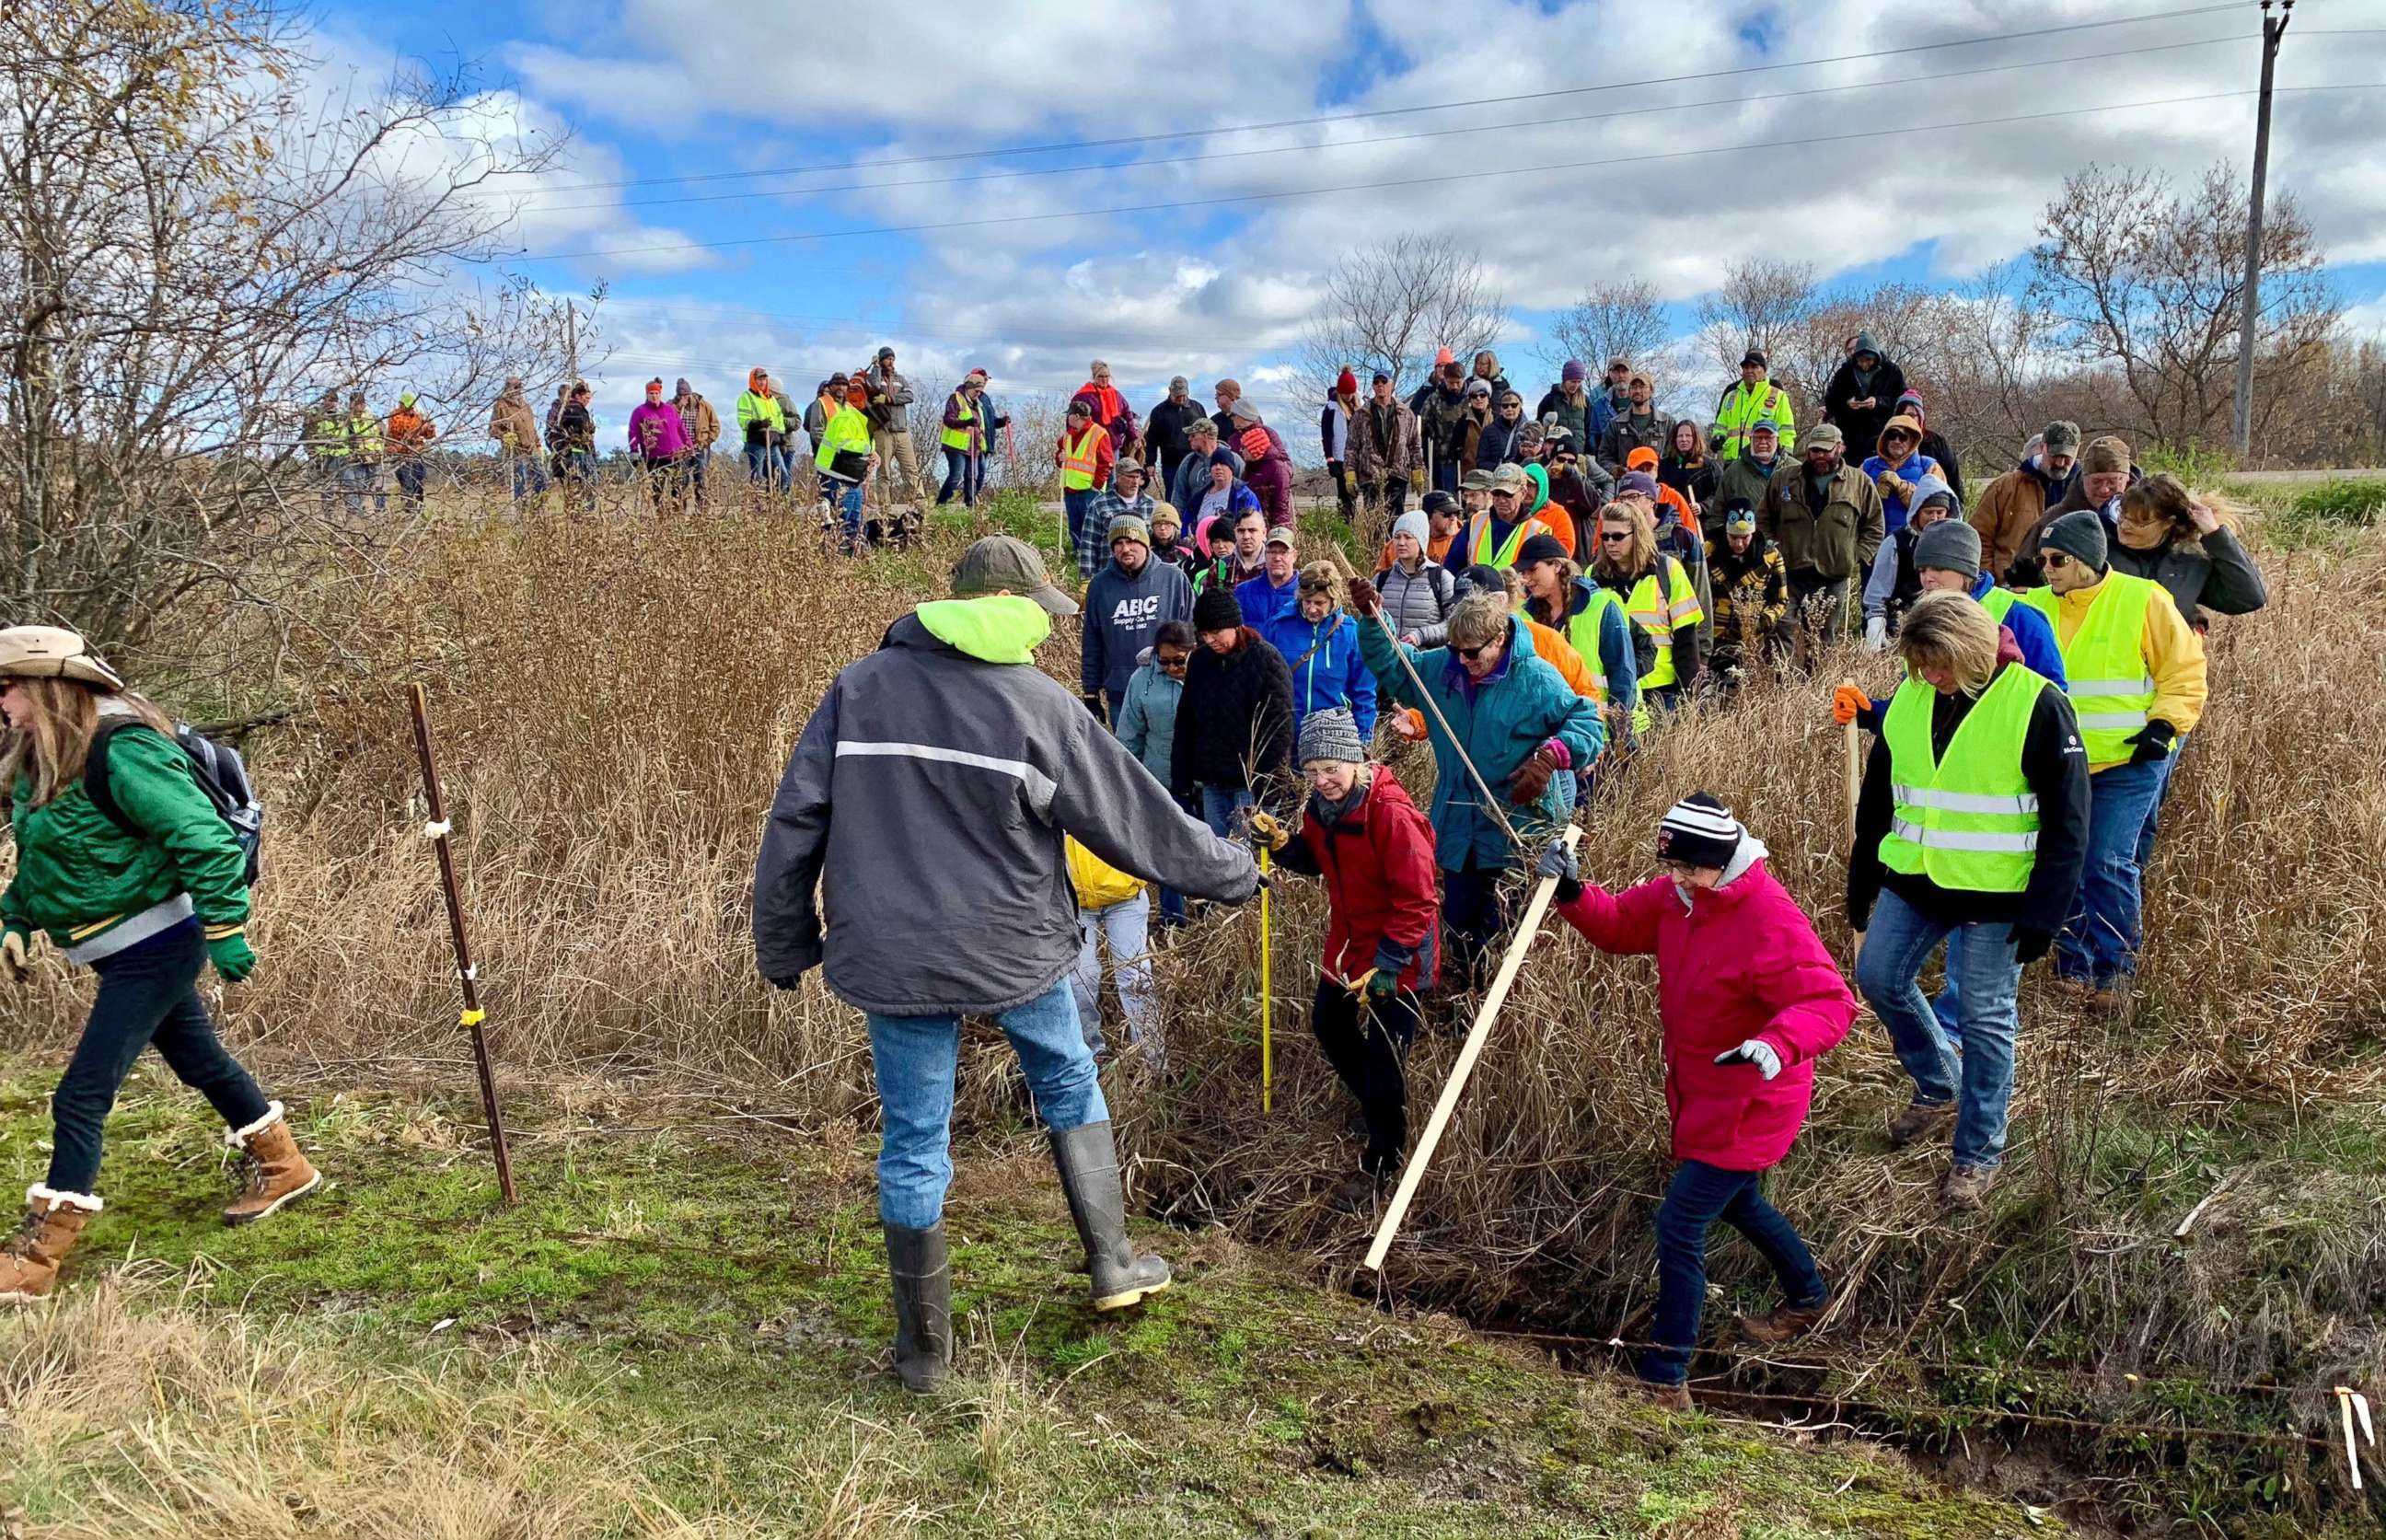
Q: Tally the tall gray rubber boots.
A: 2